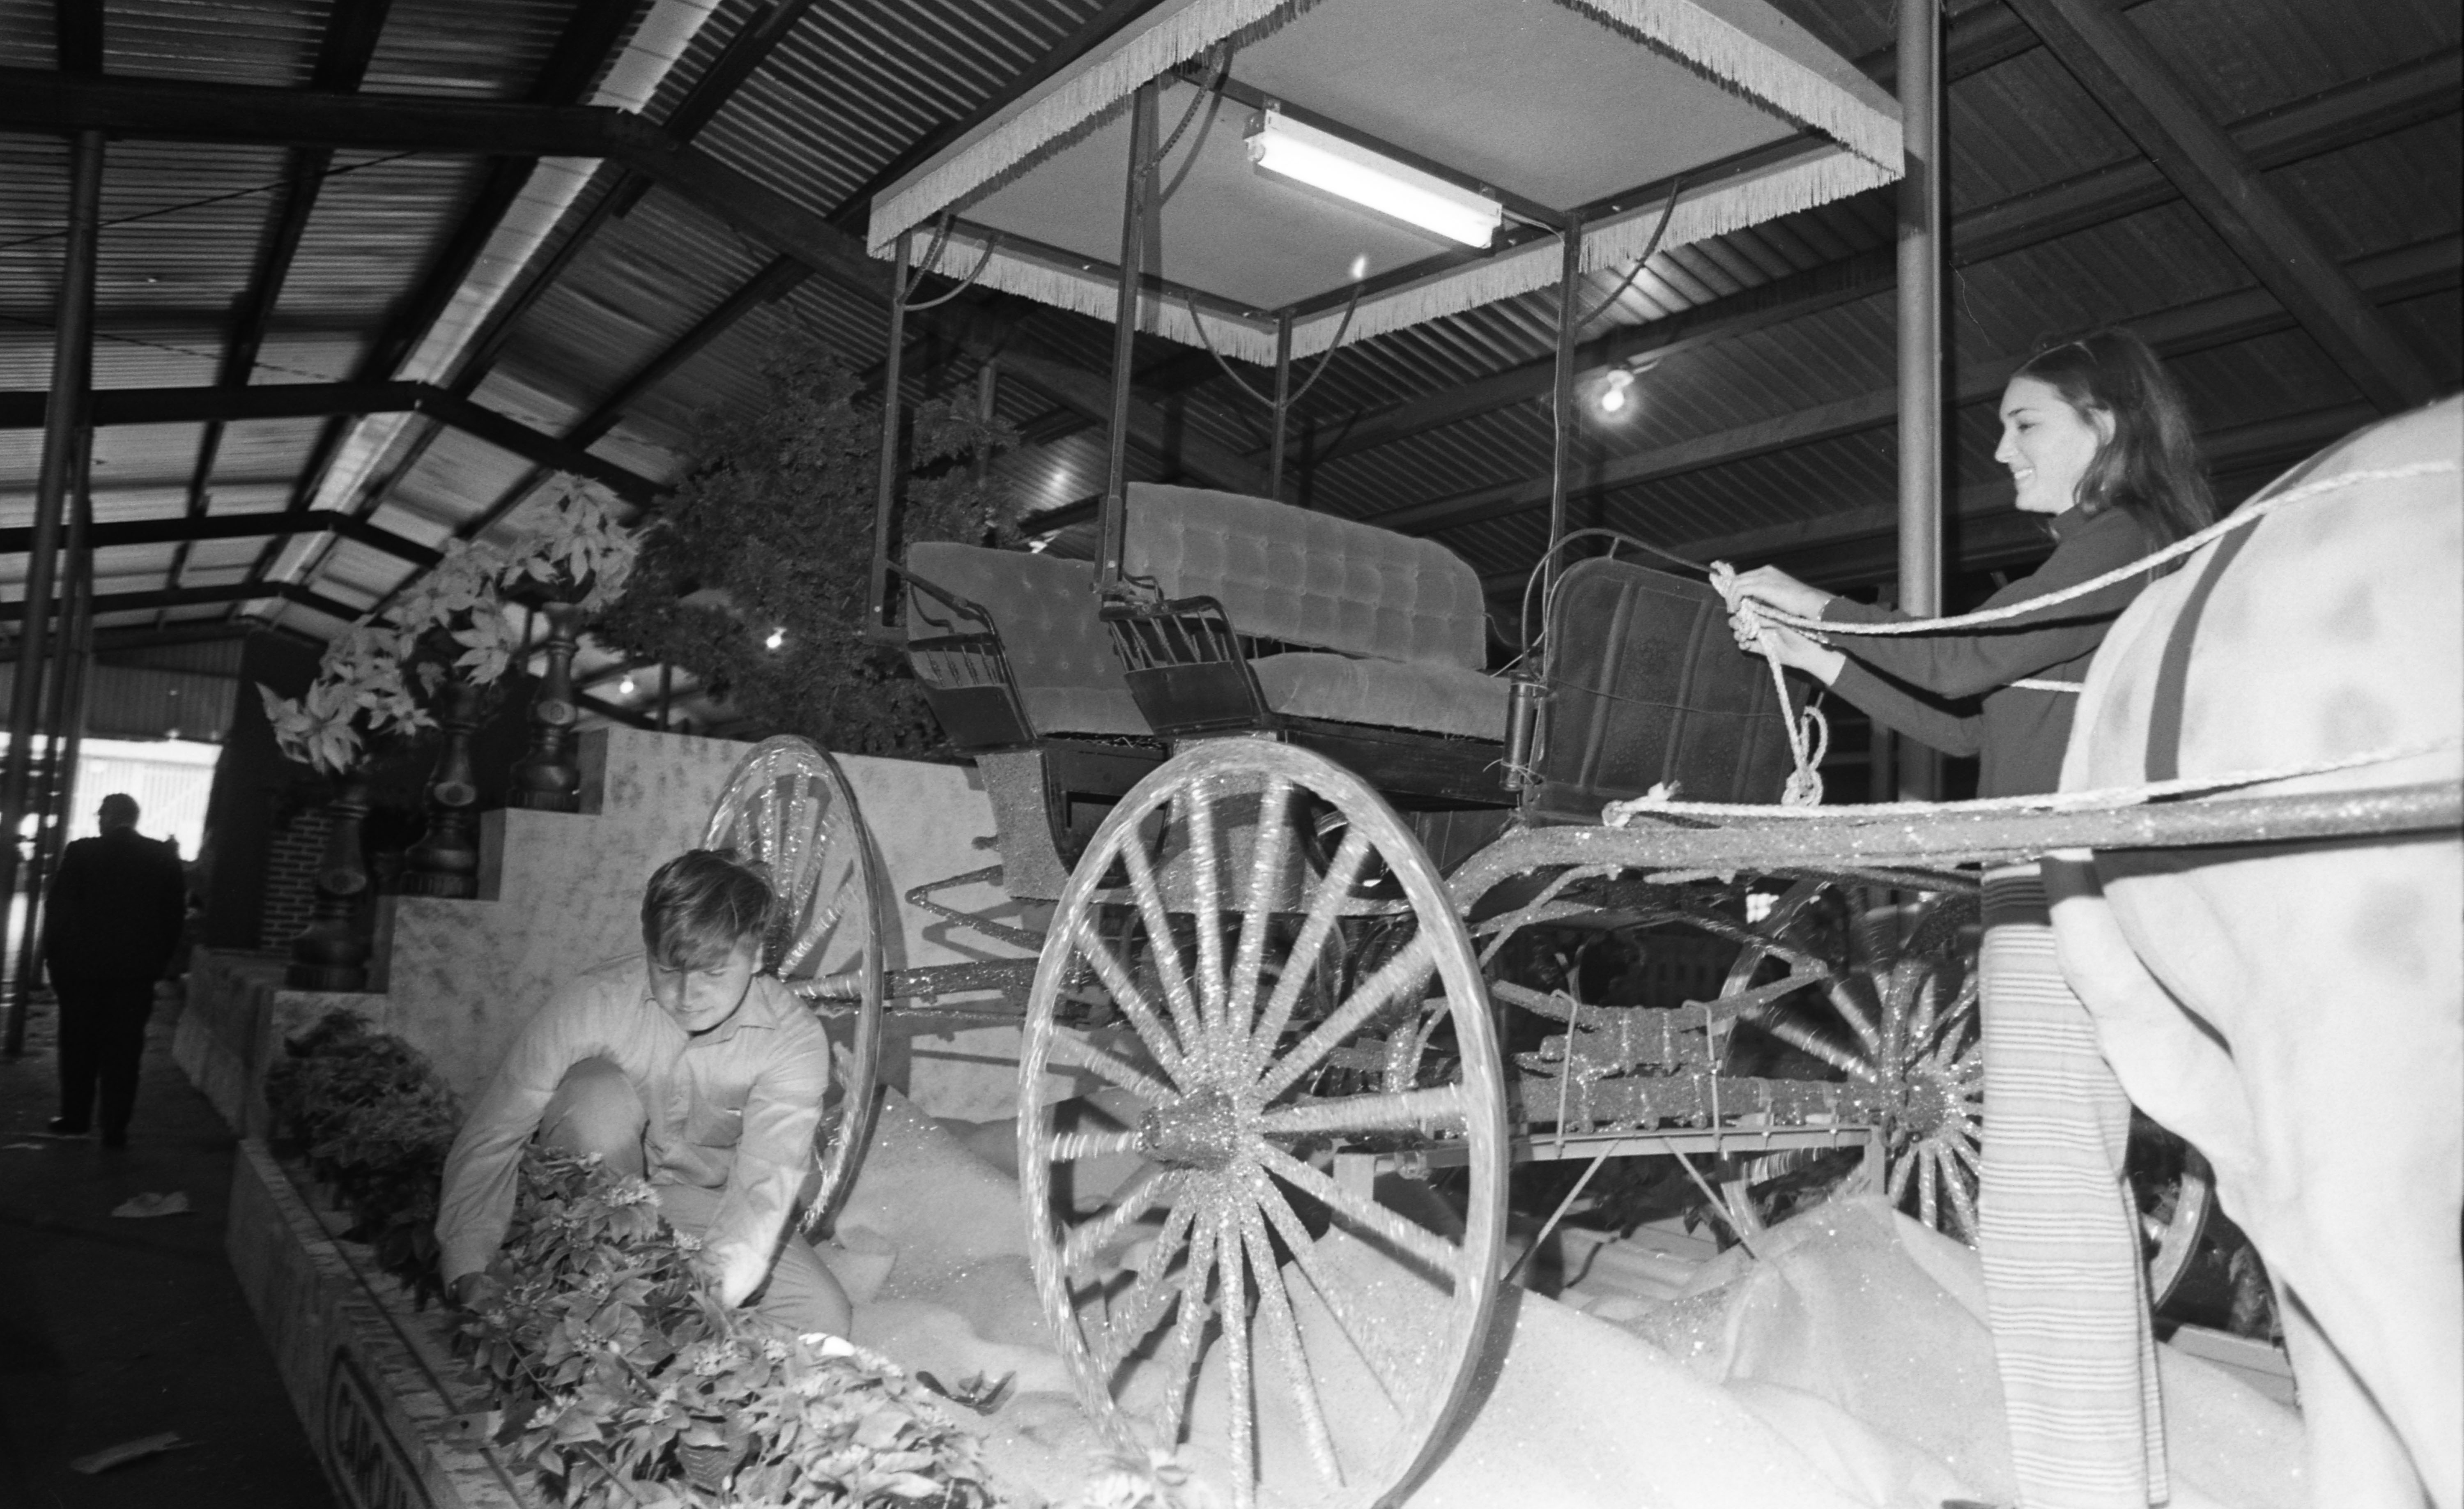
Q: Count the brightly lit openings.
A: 1